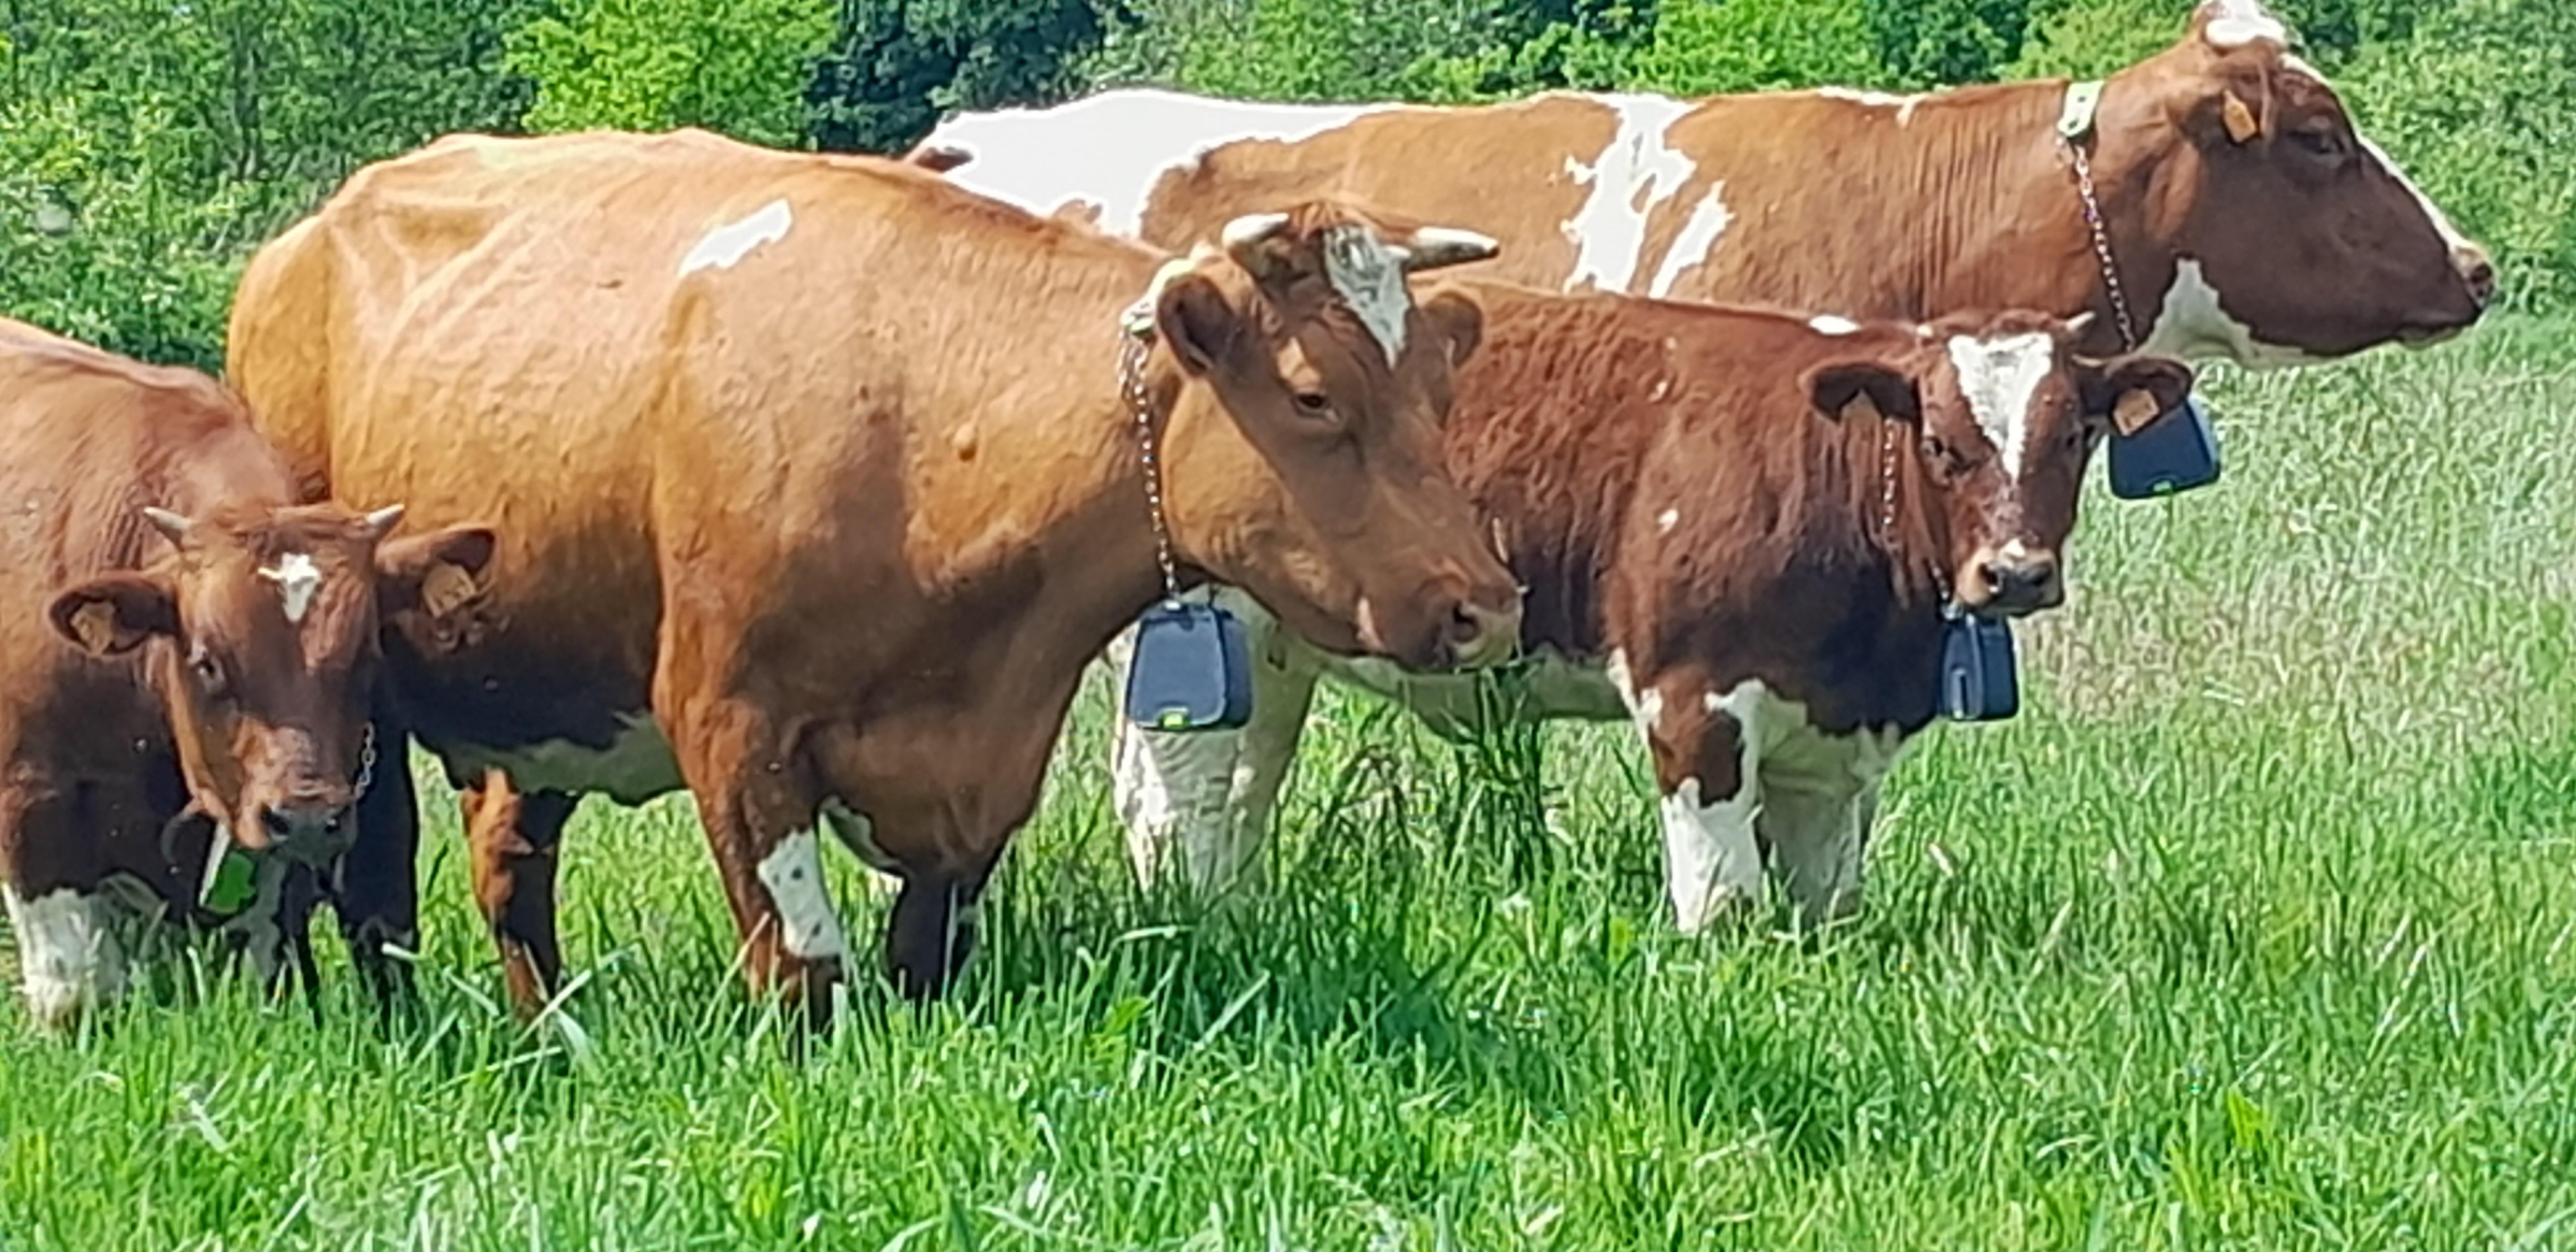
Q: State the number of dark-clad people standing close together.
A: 0